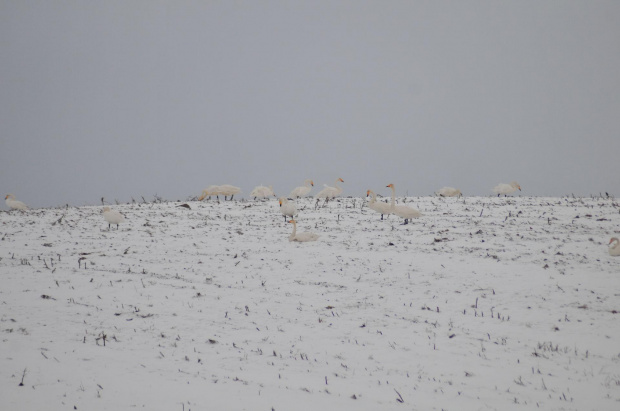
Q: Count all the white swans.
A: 14